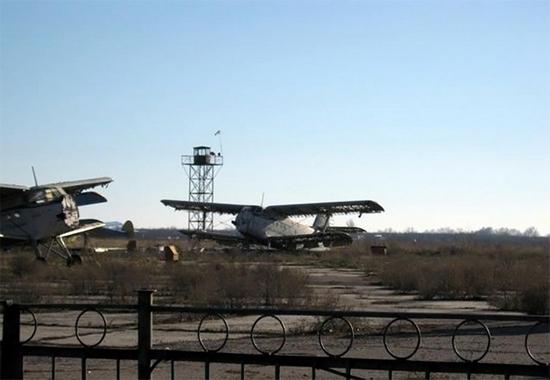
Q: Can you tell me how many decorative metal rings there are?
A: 8